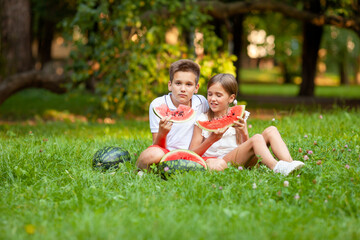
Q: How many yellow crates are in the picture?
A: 0